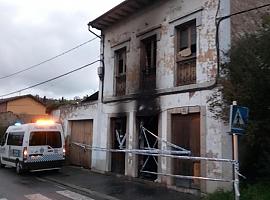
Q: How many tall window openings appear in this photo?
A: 3